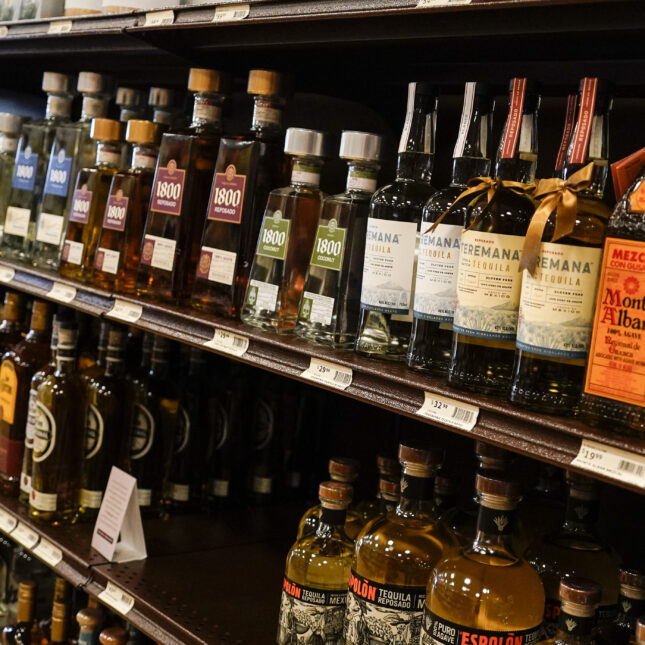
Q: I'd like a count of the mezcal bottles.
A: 1